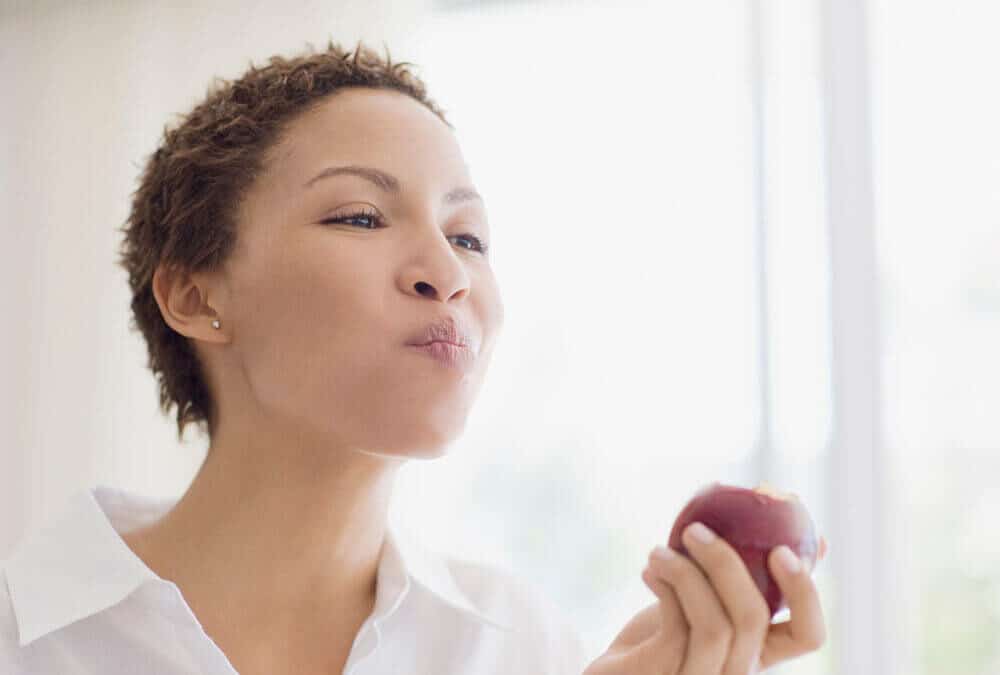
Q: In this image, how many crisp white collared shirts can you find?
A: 1